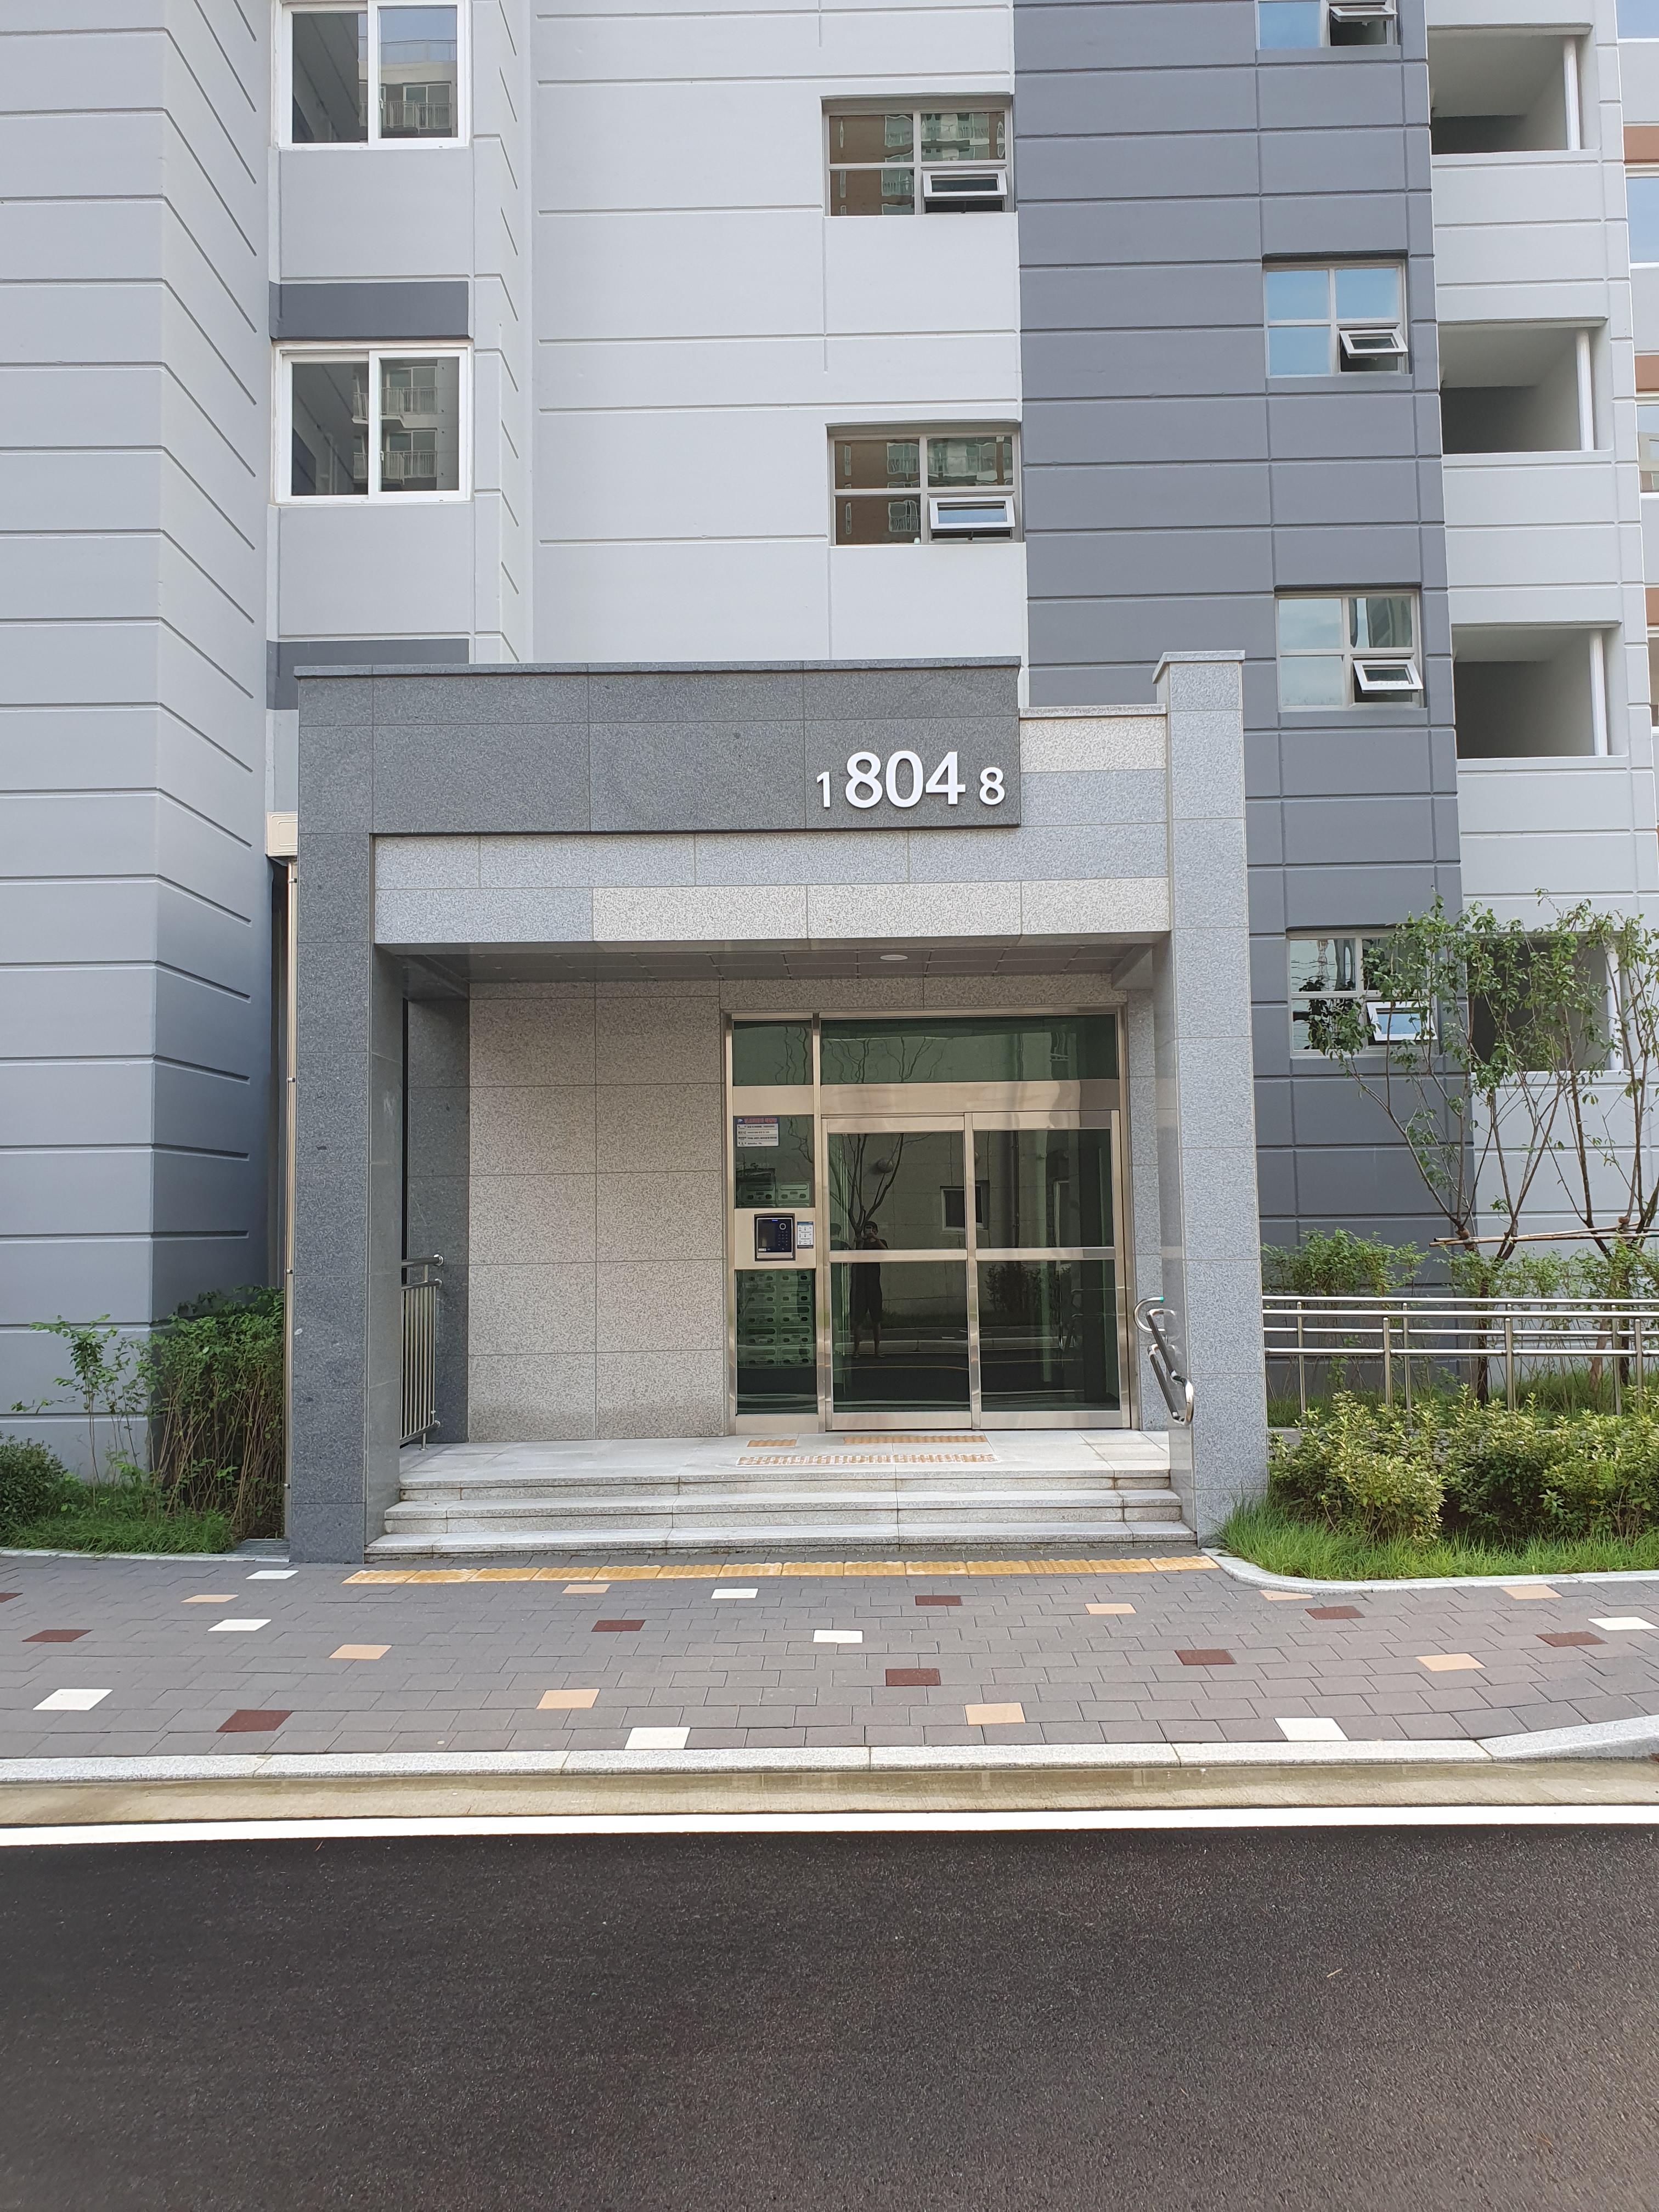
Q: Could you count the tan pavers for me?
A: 9